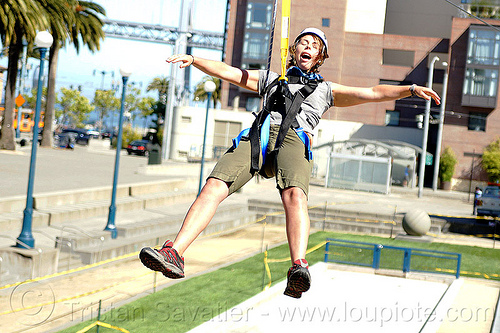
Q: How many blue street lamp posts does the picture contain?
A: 3